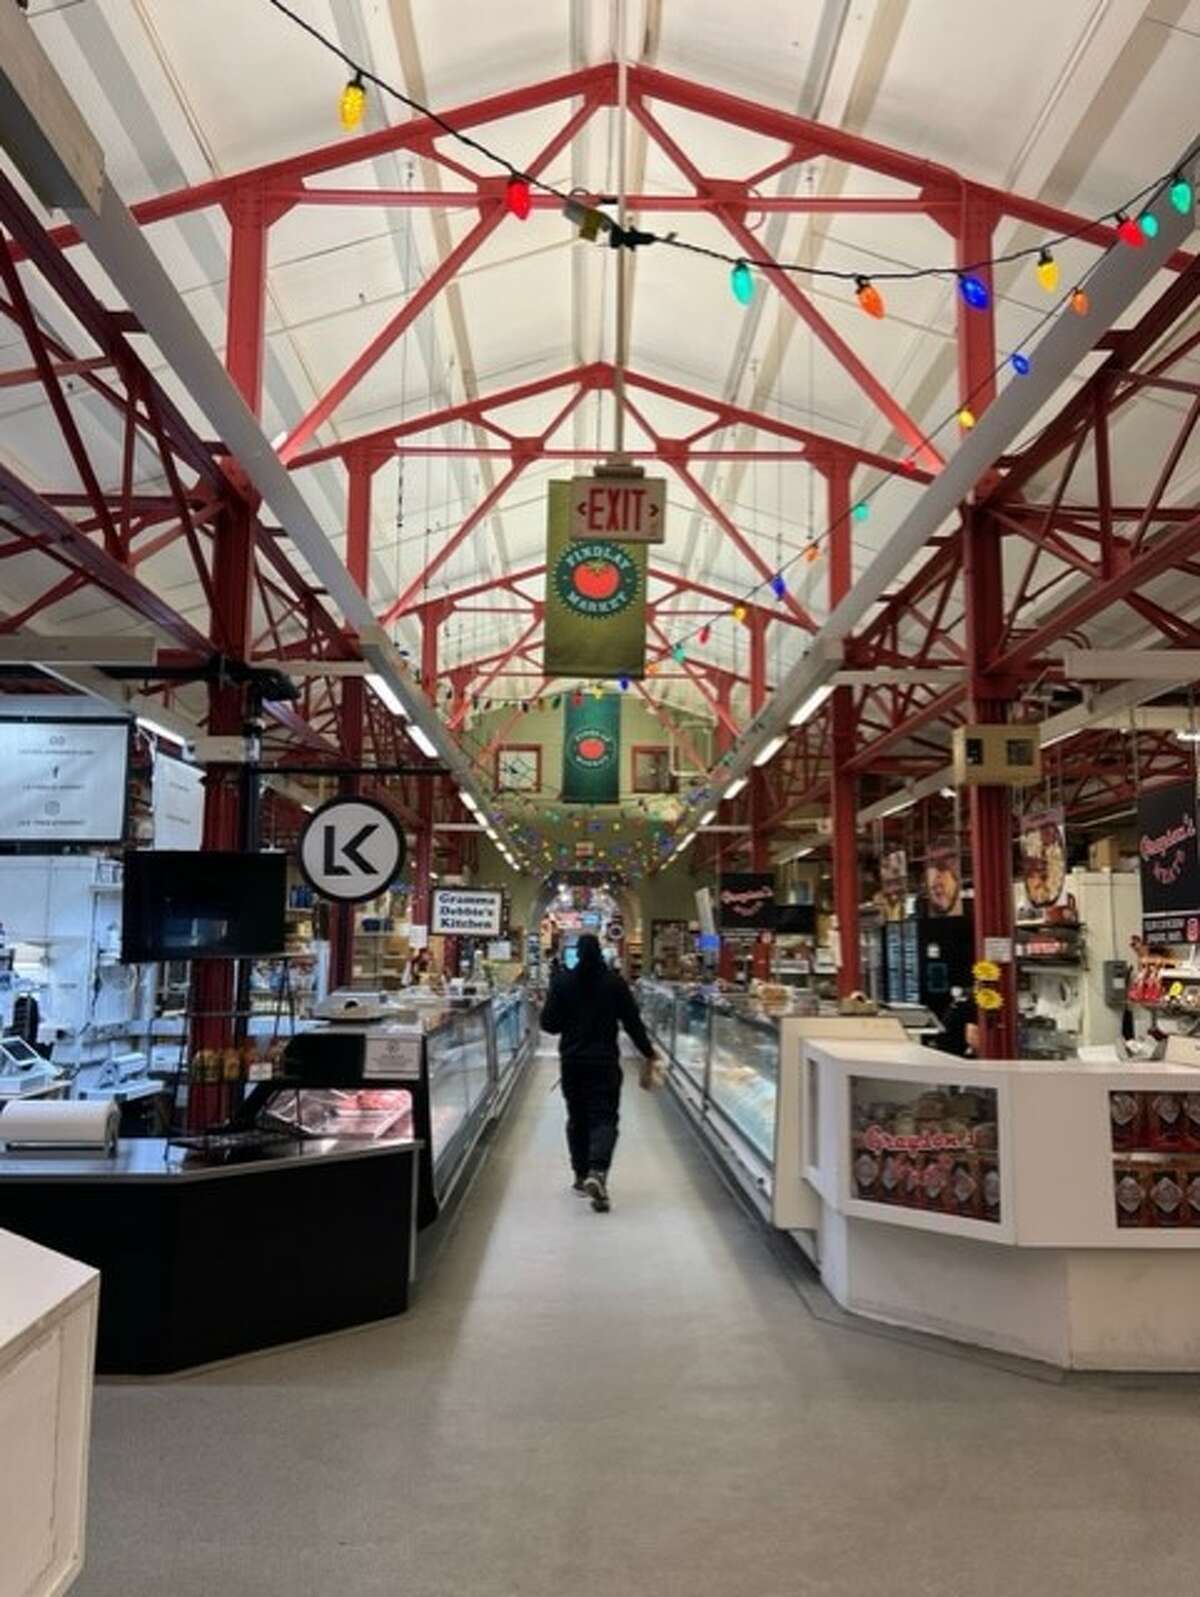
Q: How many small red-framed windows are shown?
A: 2